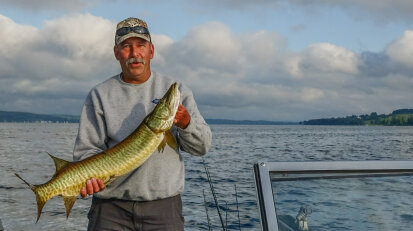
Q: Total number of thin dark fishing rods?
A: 4